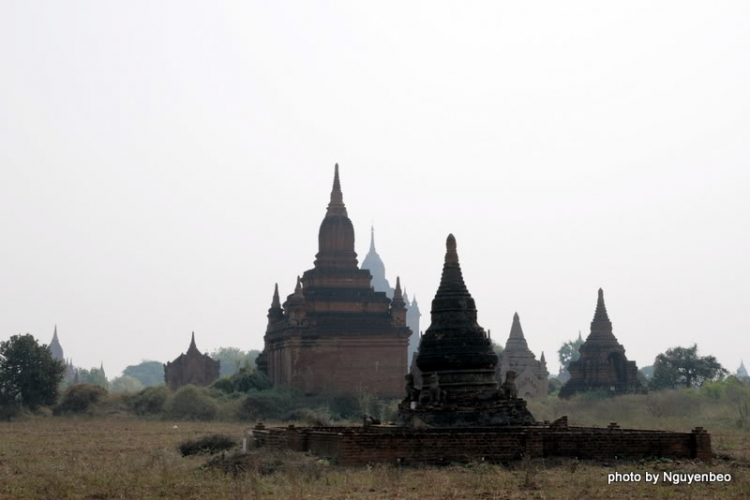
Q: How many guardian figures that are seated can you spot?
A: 3